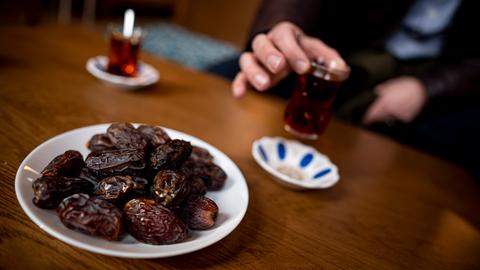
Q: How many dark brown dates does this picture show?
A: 15